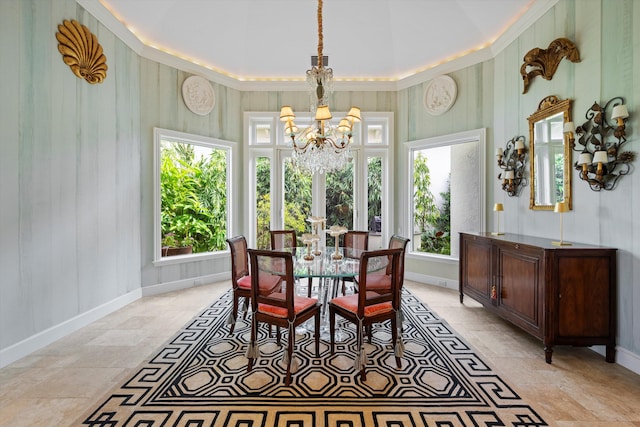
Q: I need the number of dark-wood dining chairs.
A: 6